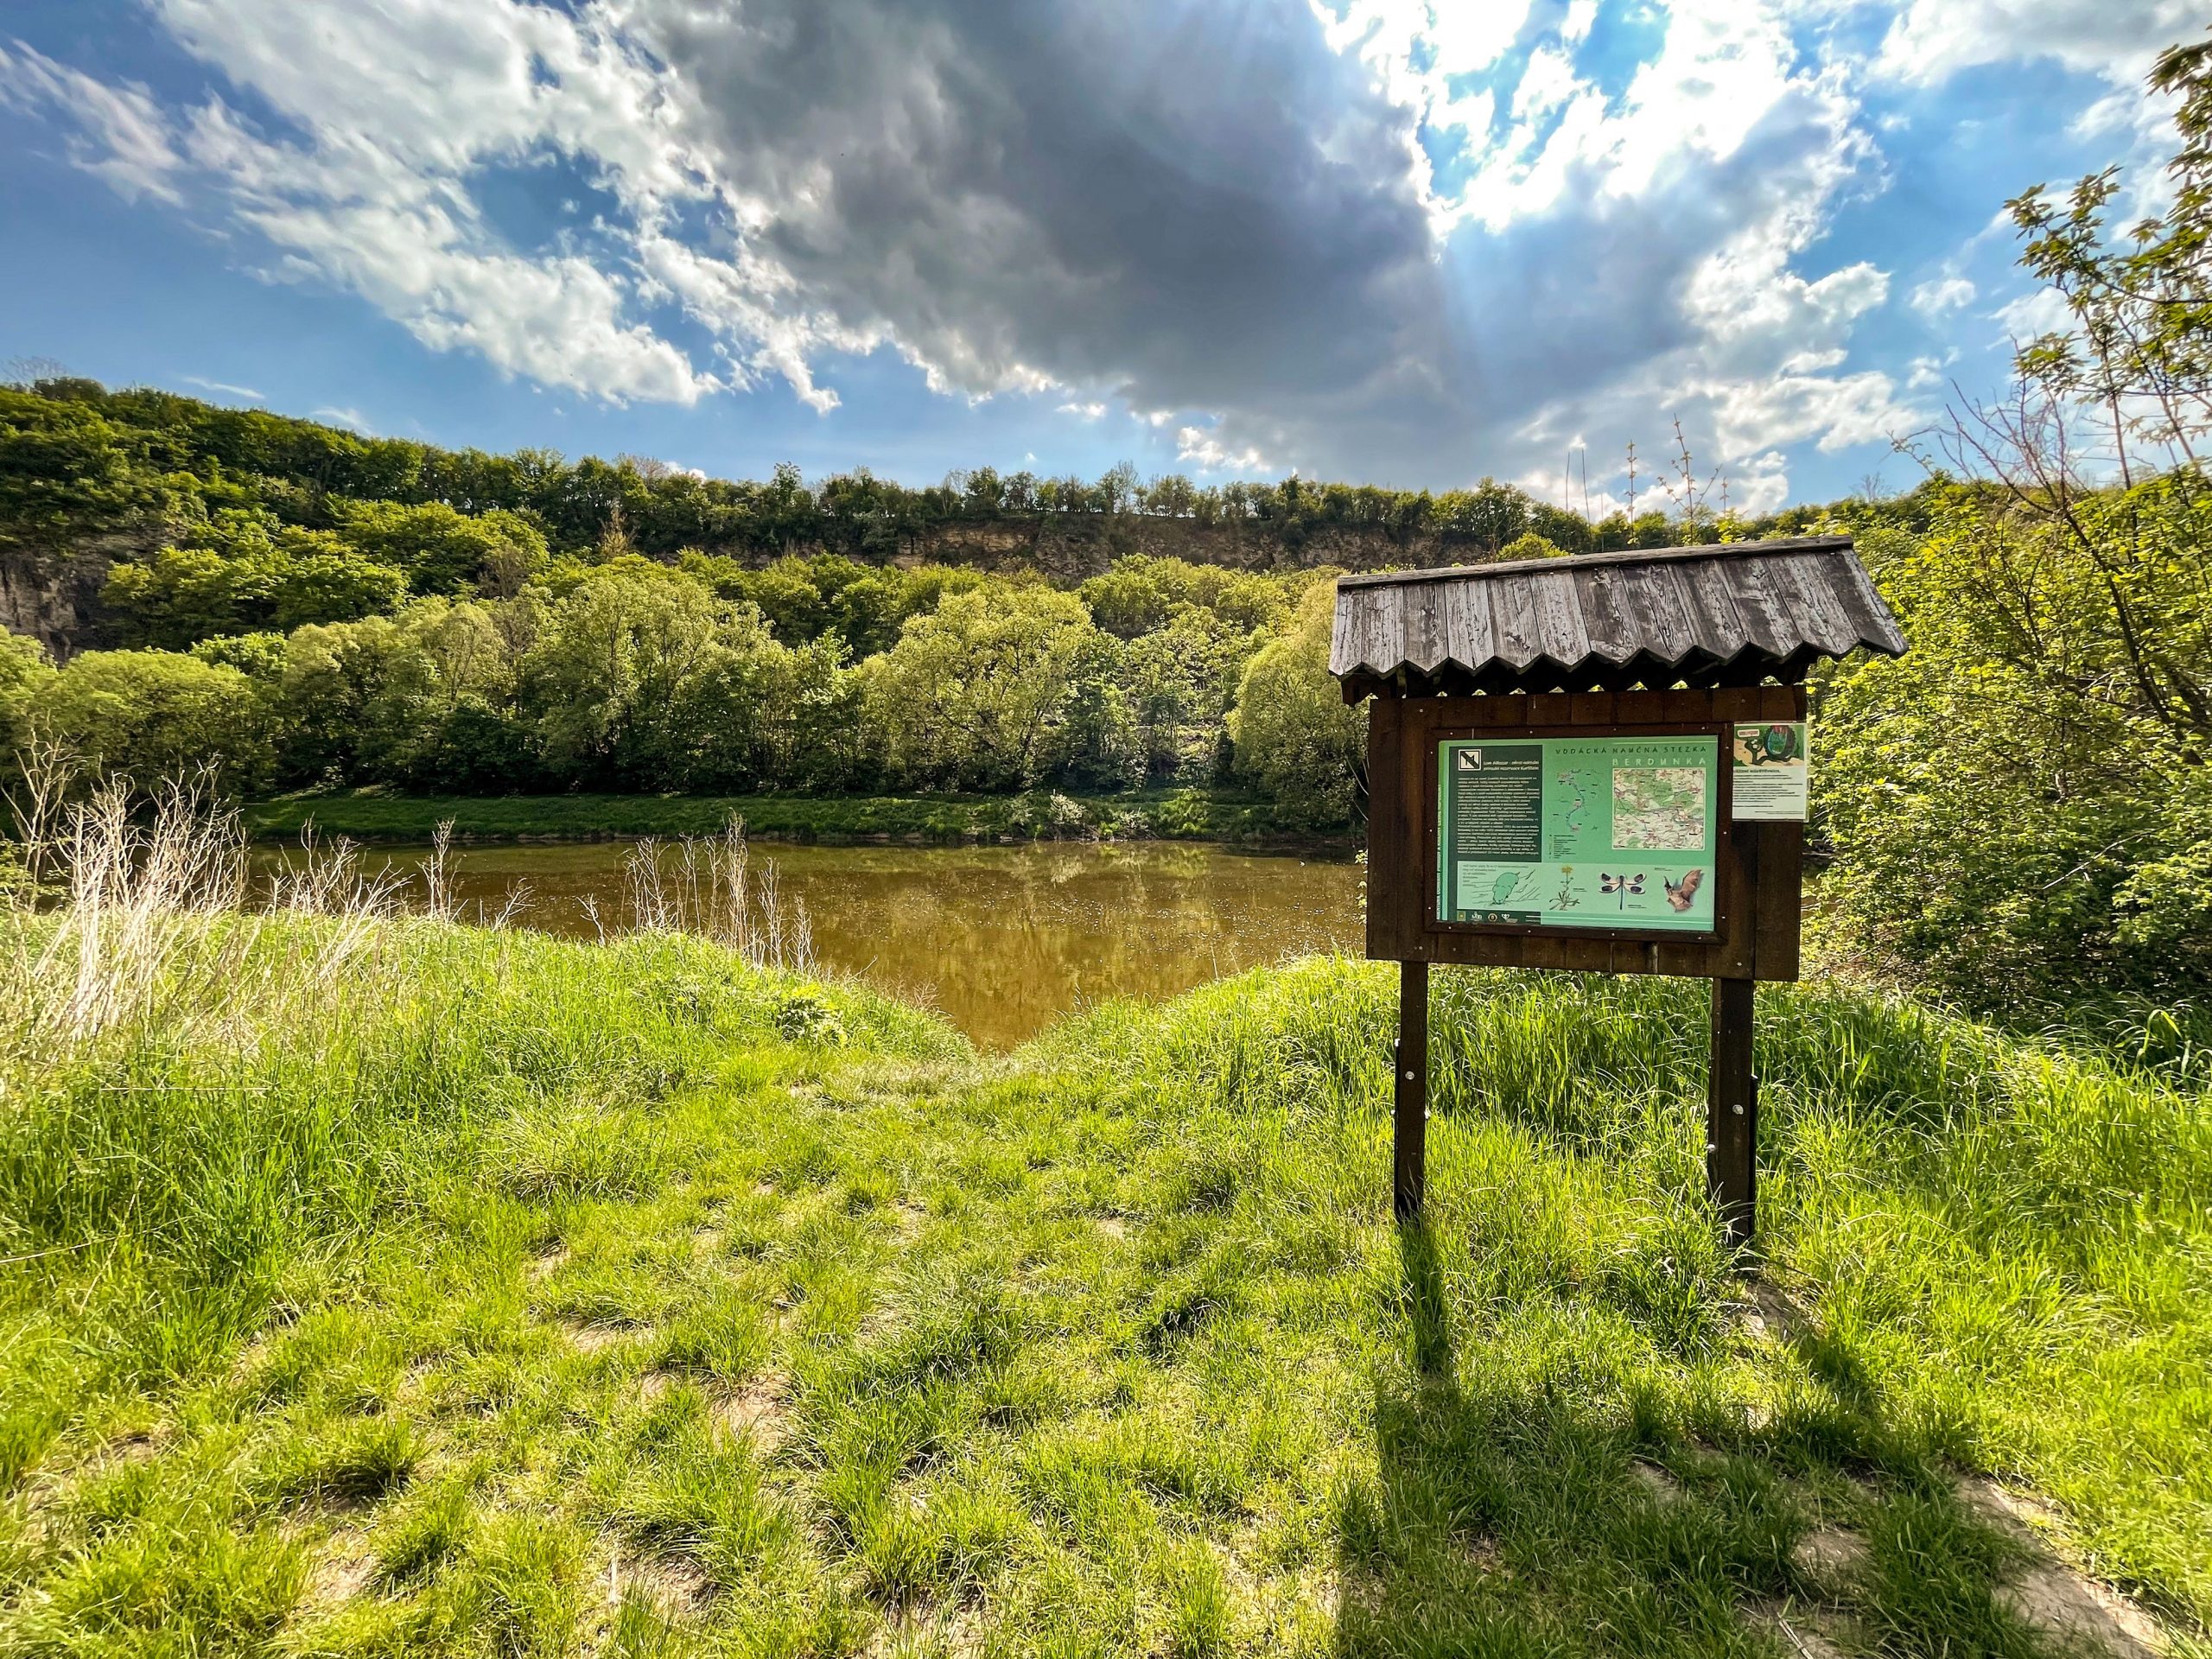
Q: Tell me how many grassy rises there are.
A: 2